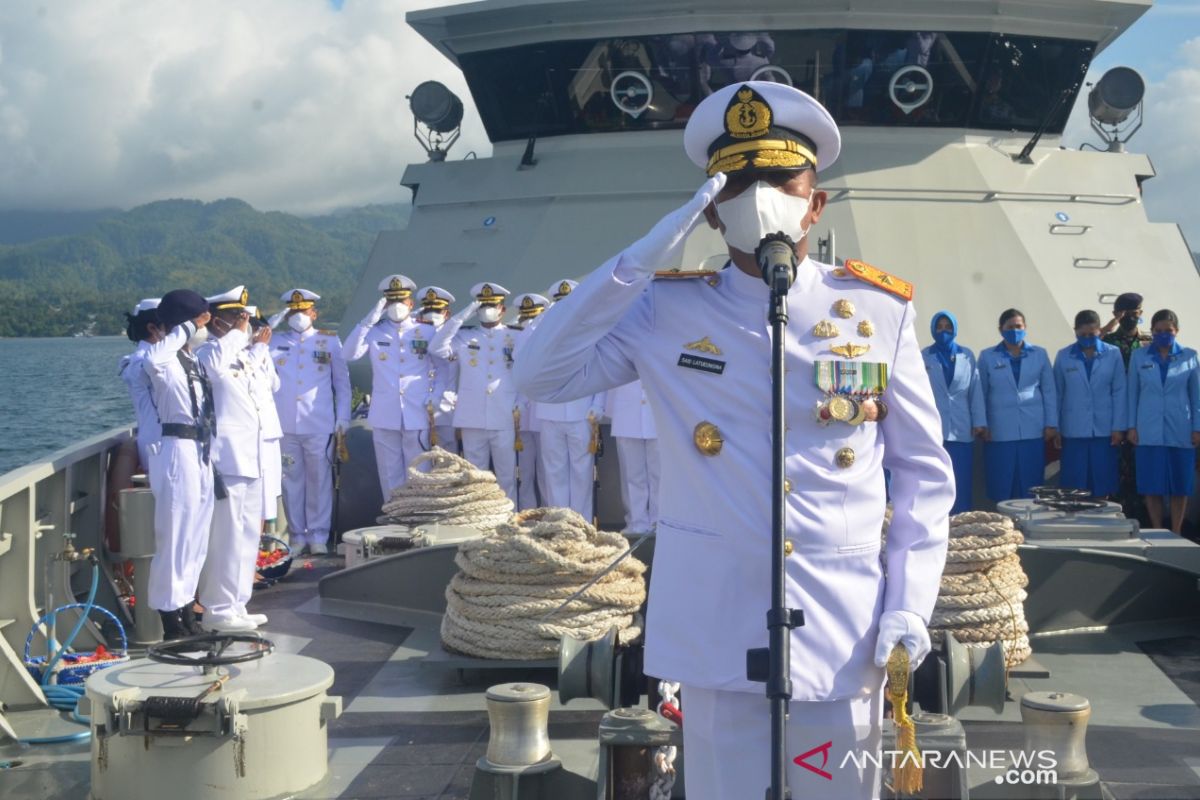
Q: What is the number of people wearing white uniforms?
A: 12